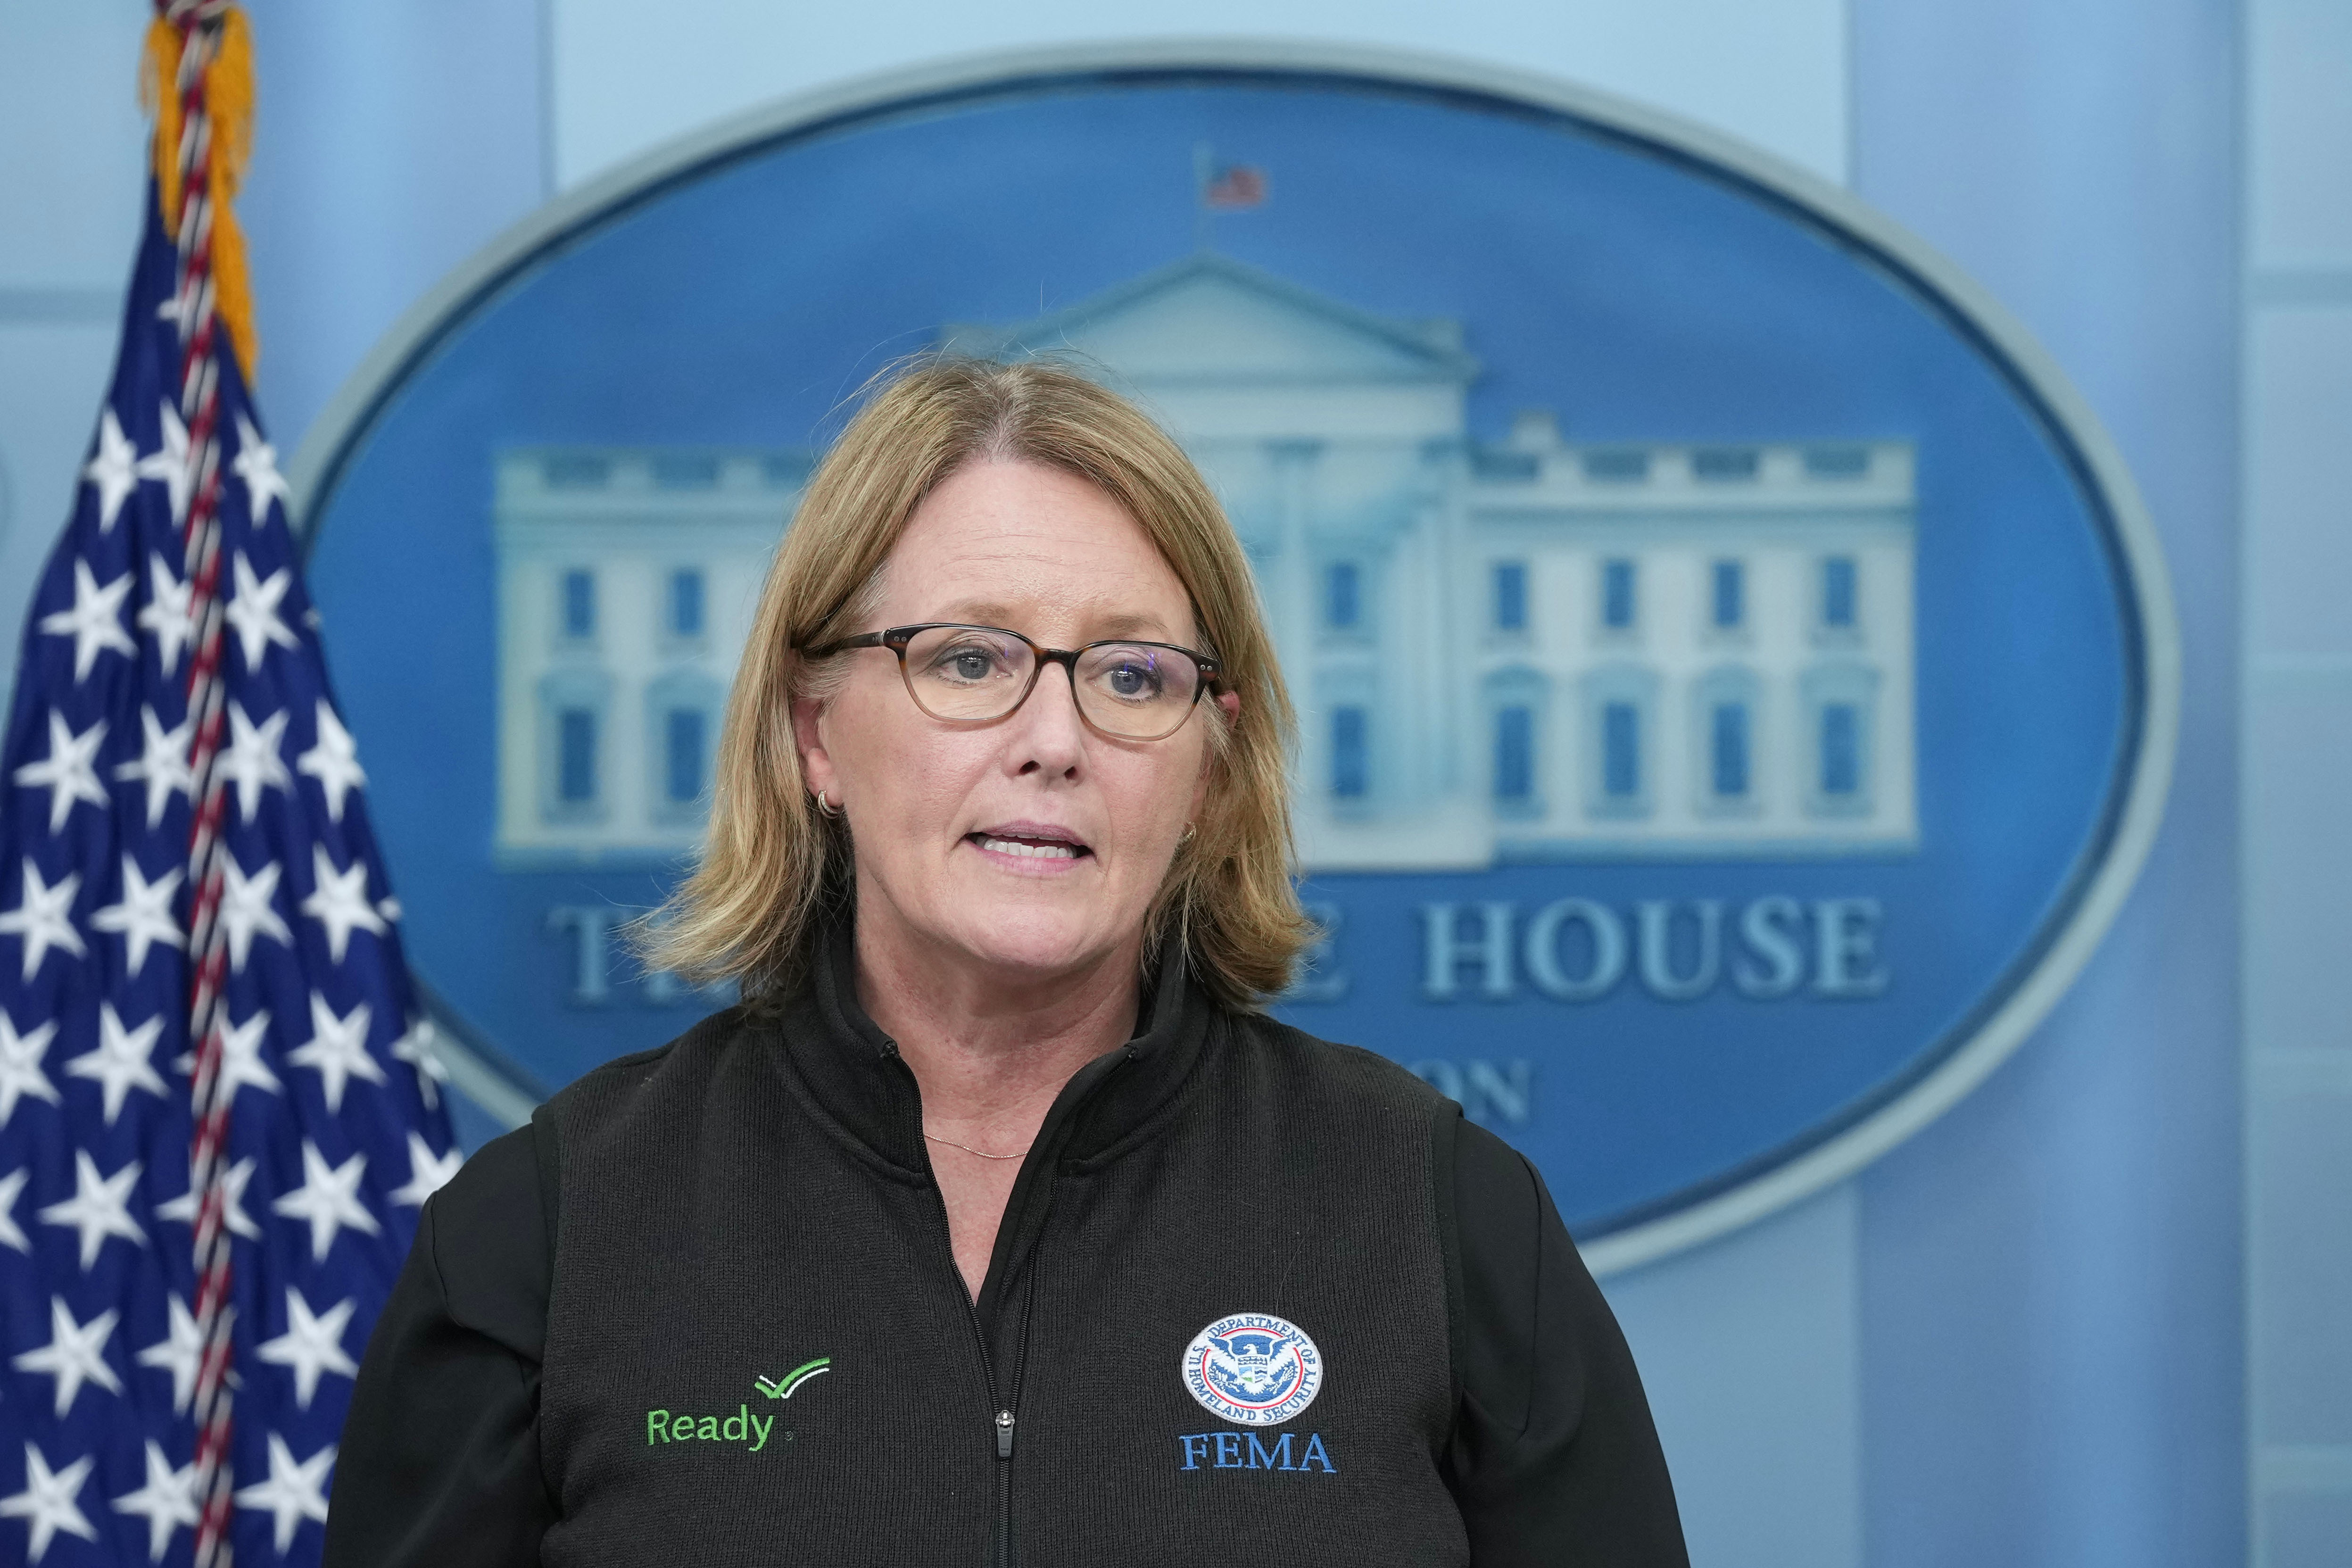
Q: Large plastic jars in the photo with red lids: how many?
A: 0